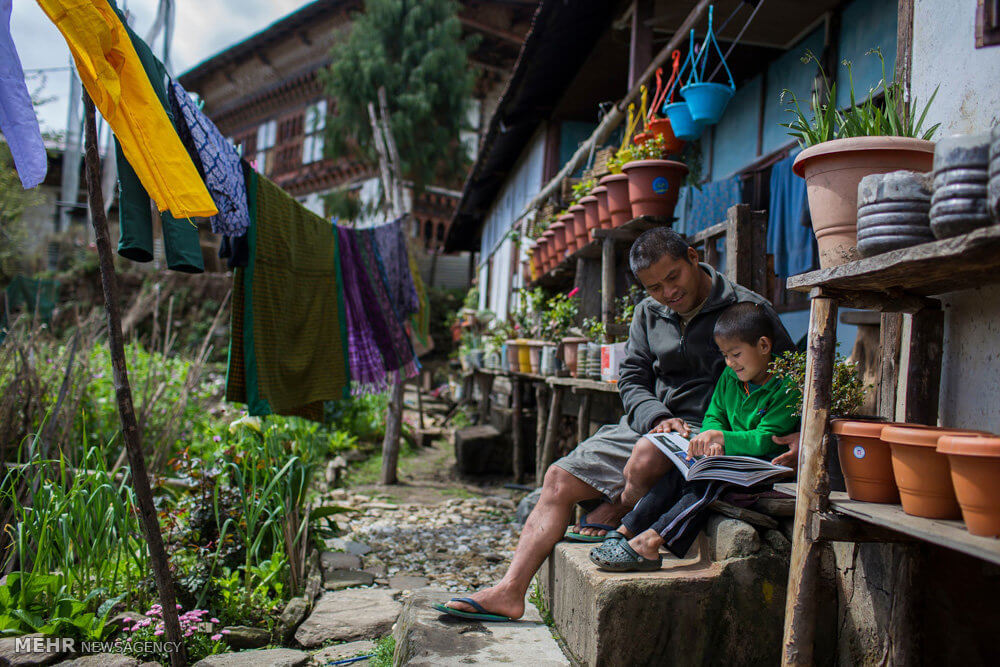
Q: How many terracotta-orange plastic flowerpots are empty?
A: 3